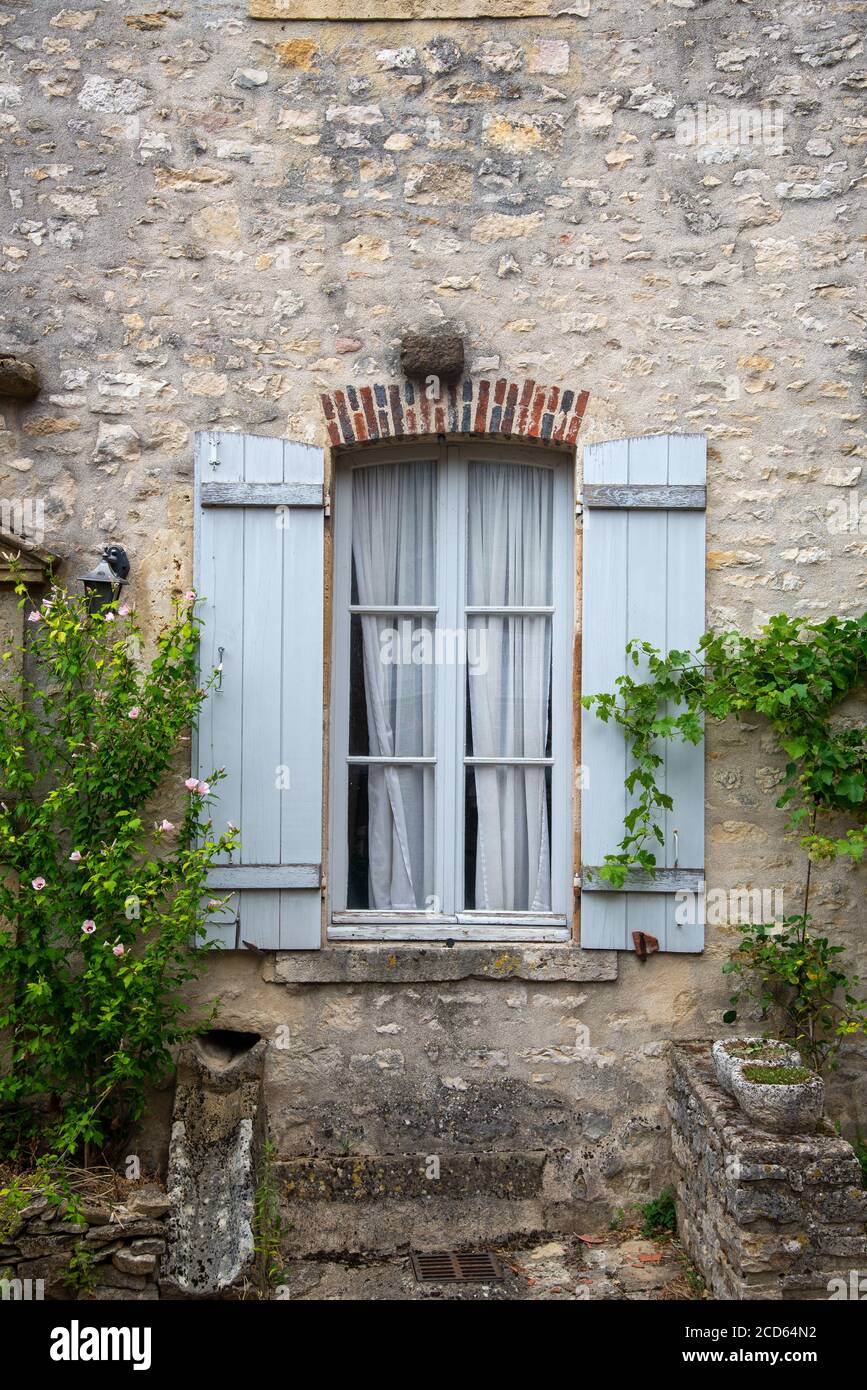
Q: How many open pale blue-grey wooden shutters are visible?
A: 2